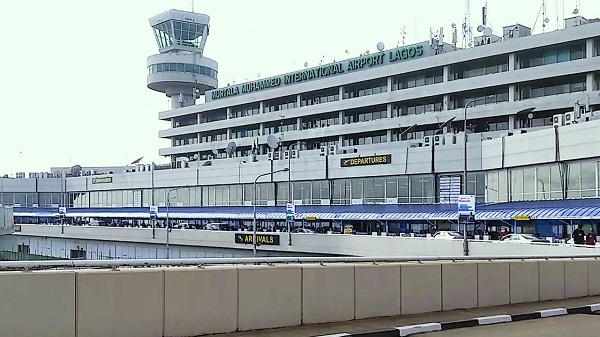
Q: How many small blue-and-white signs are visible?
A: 4